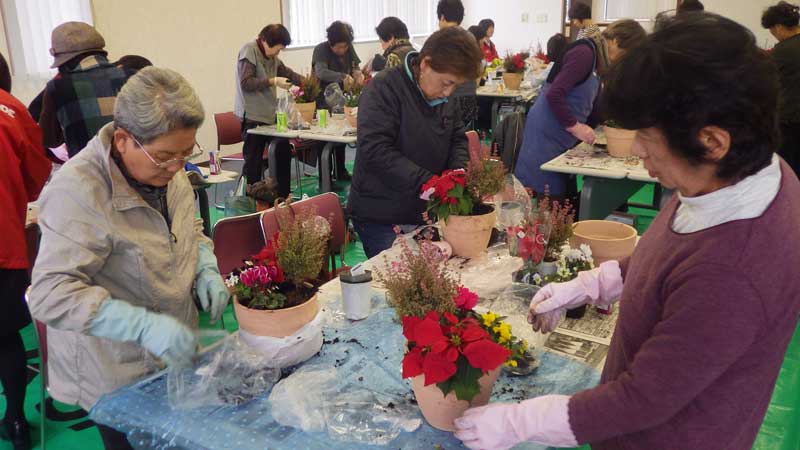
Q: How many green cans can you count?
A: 2